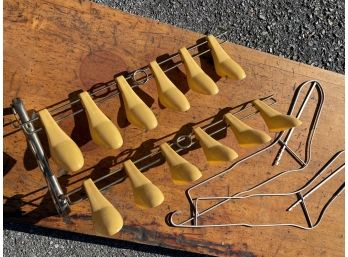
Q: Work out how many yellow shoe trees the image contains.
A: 12